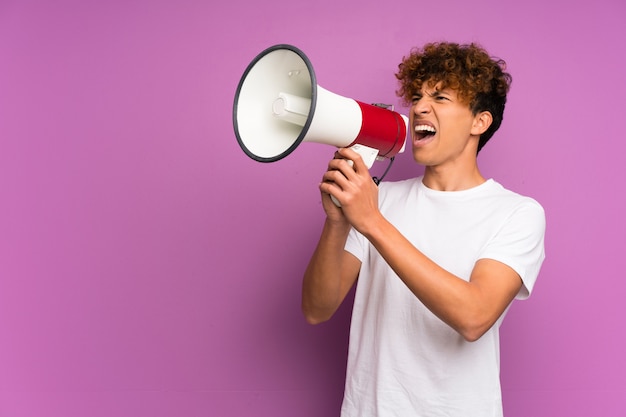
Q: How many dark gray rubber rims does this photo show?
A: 1